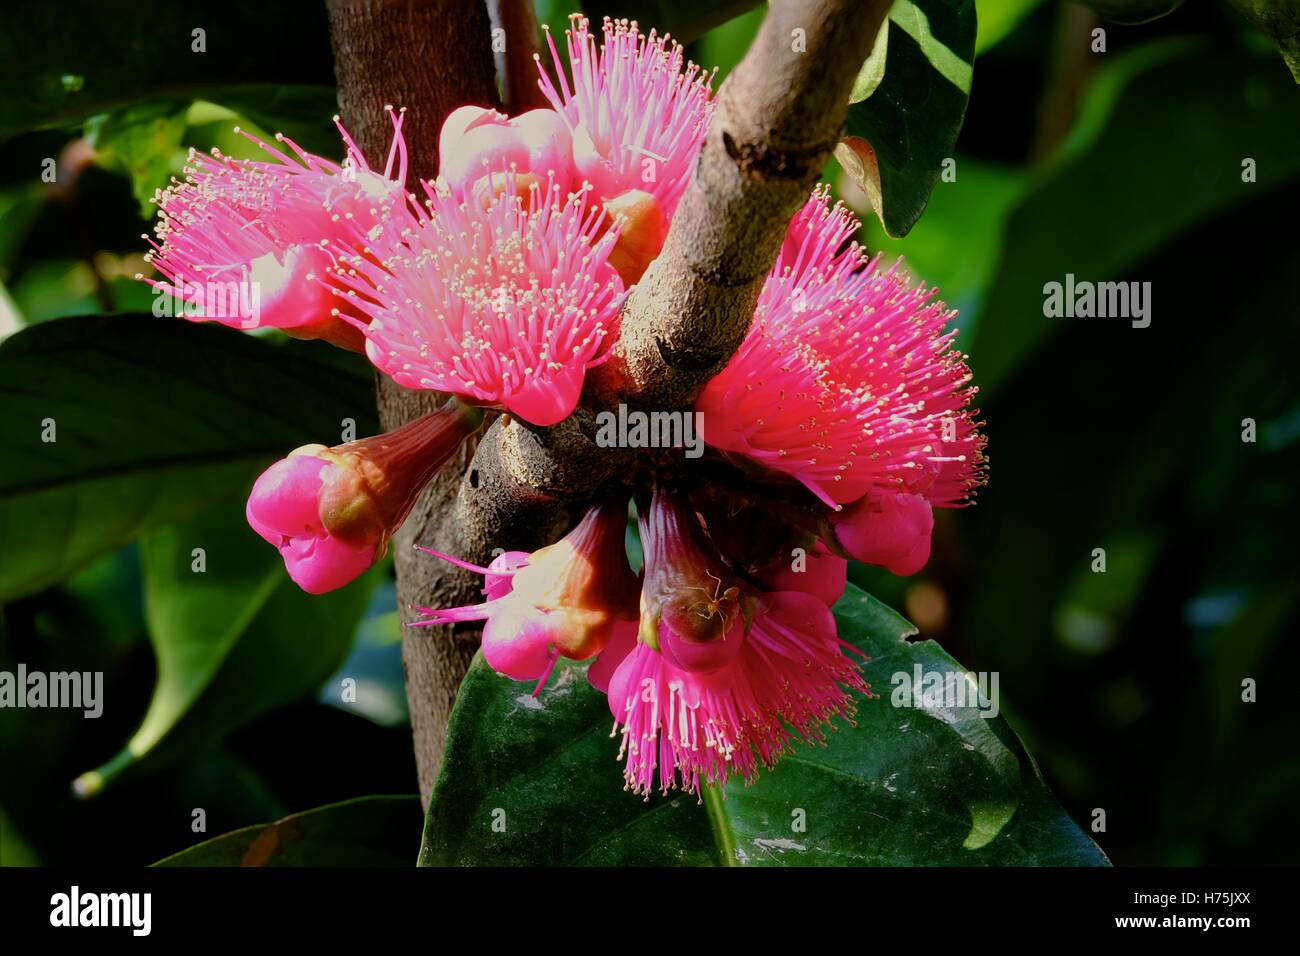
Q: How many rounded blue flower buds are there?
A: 0